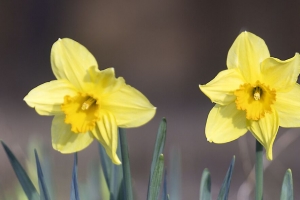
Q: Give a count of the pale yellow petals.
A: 12